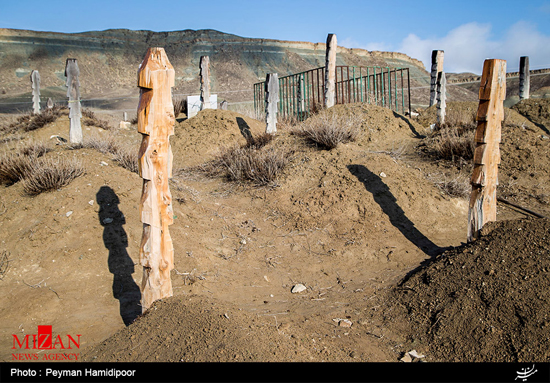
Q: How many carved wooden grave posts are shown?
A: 10